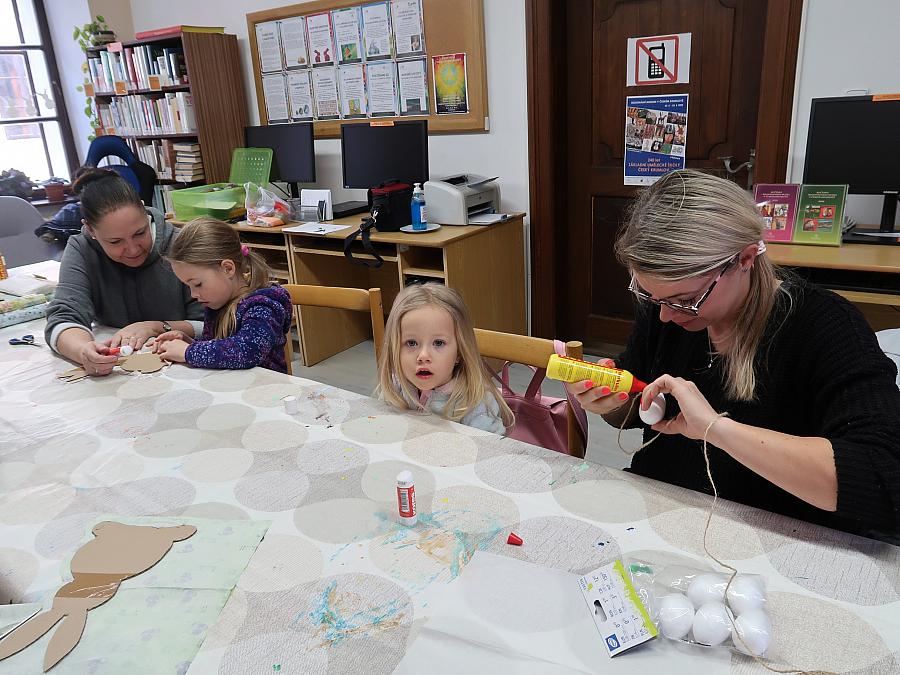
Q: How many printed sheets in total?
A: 15